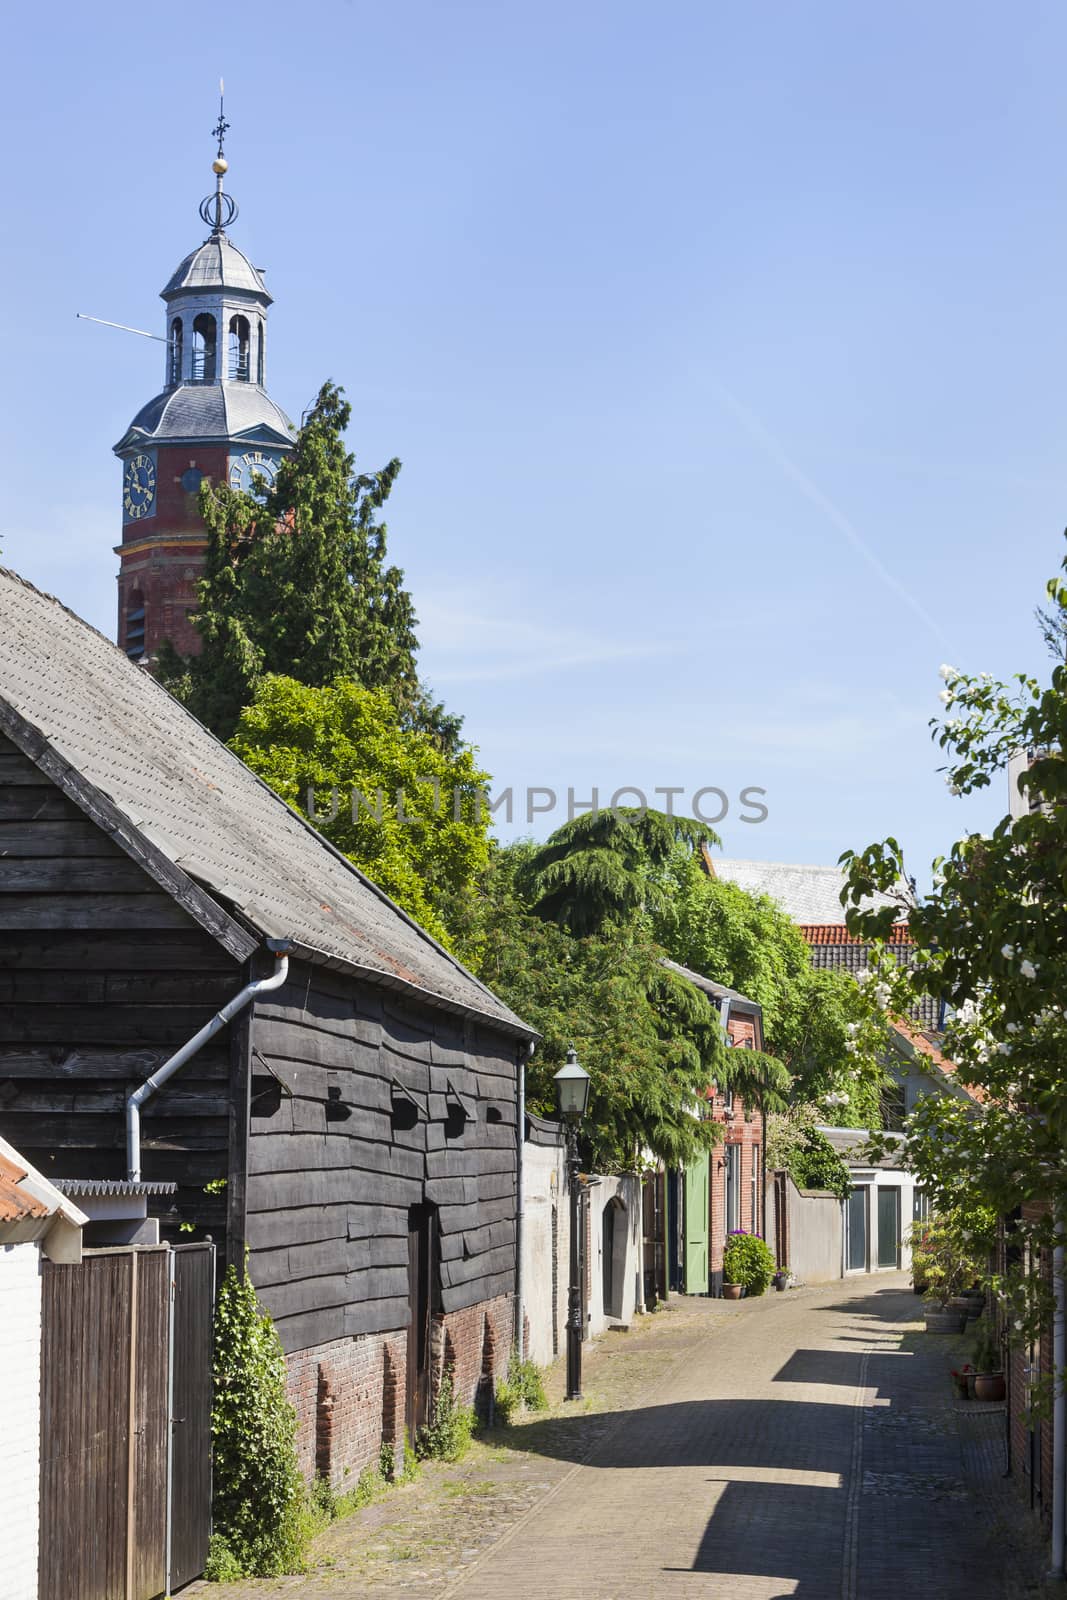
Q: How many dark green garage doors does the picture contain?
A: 2